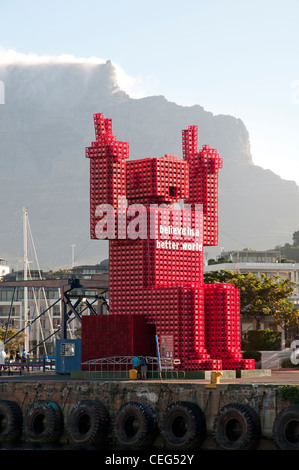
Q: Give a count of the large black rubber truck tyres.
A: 7